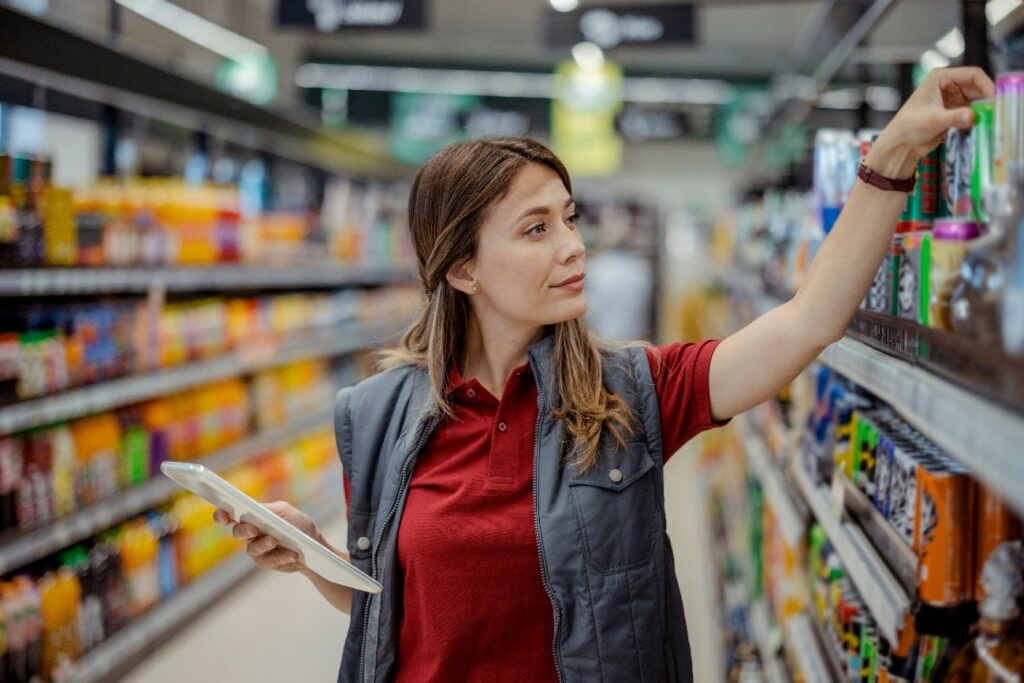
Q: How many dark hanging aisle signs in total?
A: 2